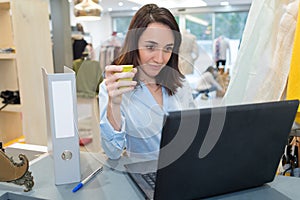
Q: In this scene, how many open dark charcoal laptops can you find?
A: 1